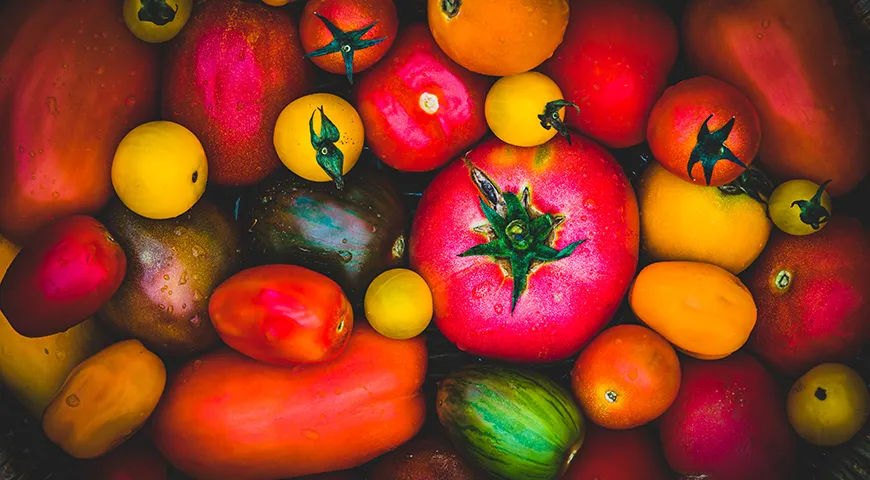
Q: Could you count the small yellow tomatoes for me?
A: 7